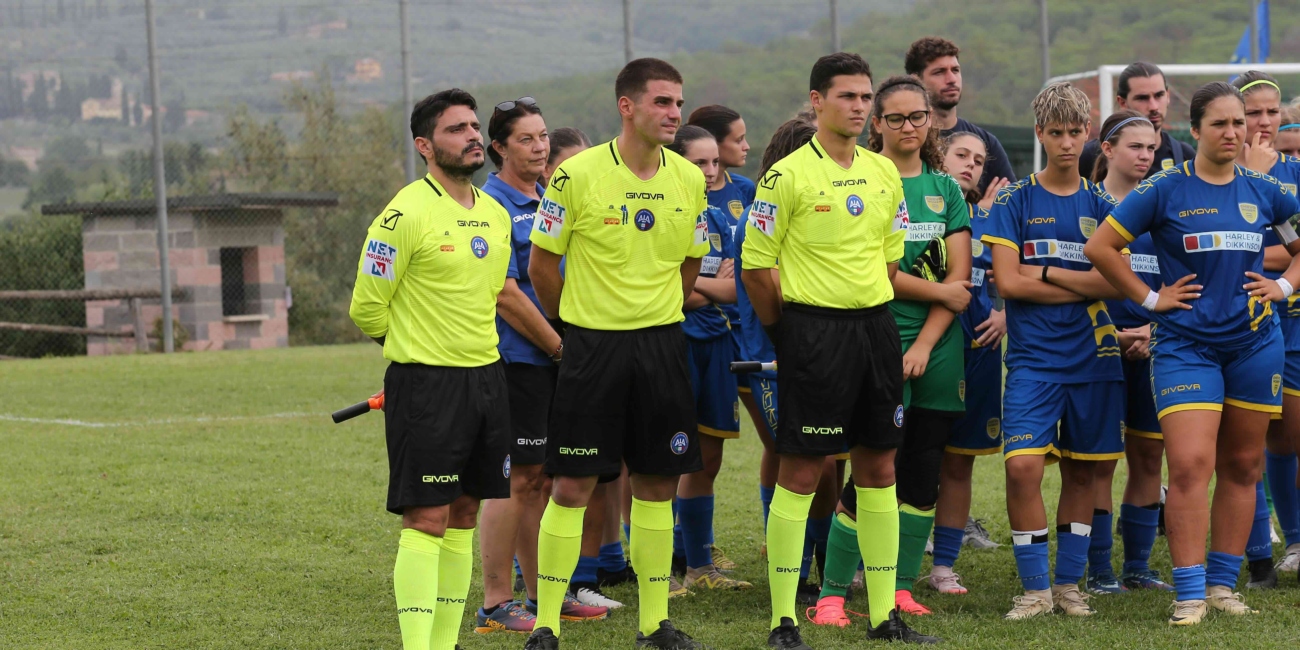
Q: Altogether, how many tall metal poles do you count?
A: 6